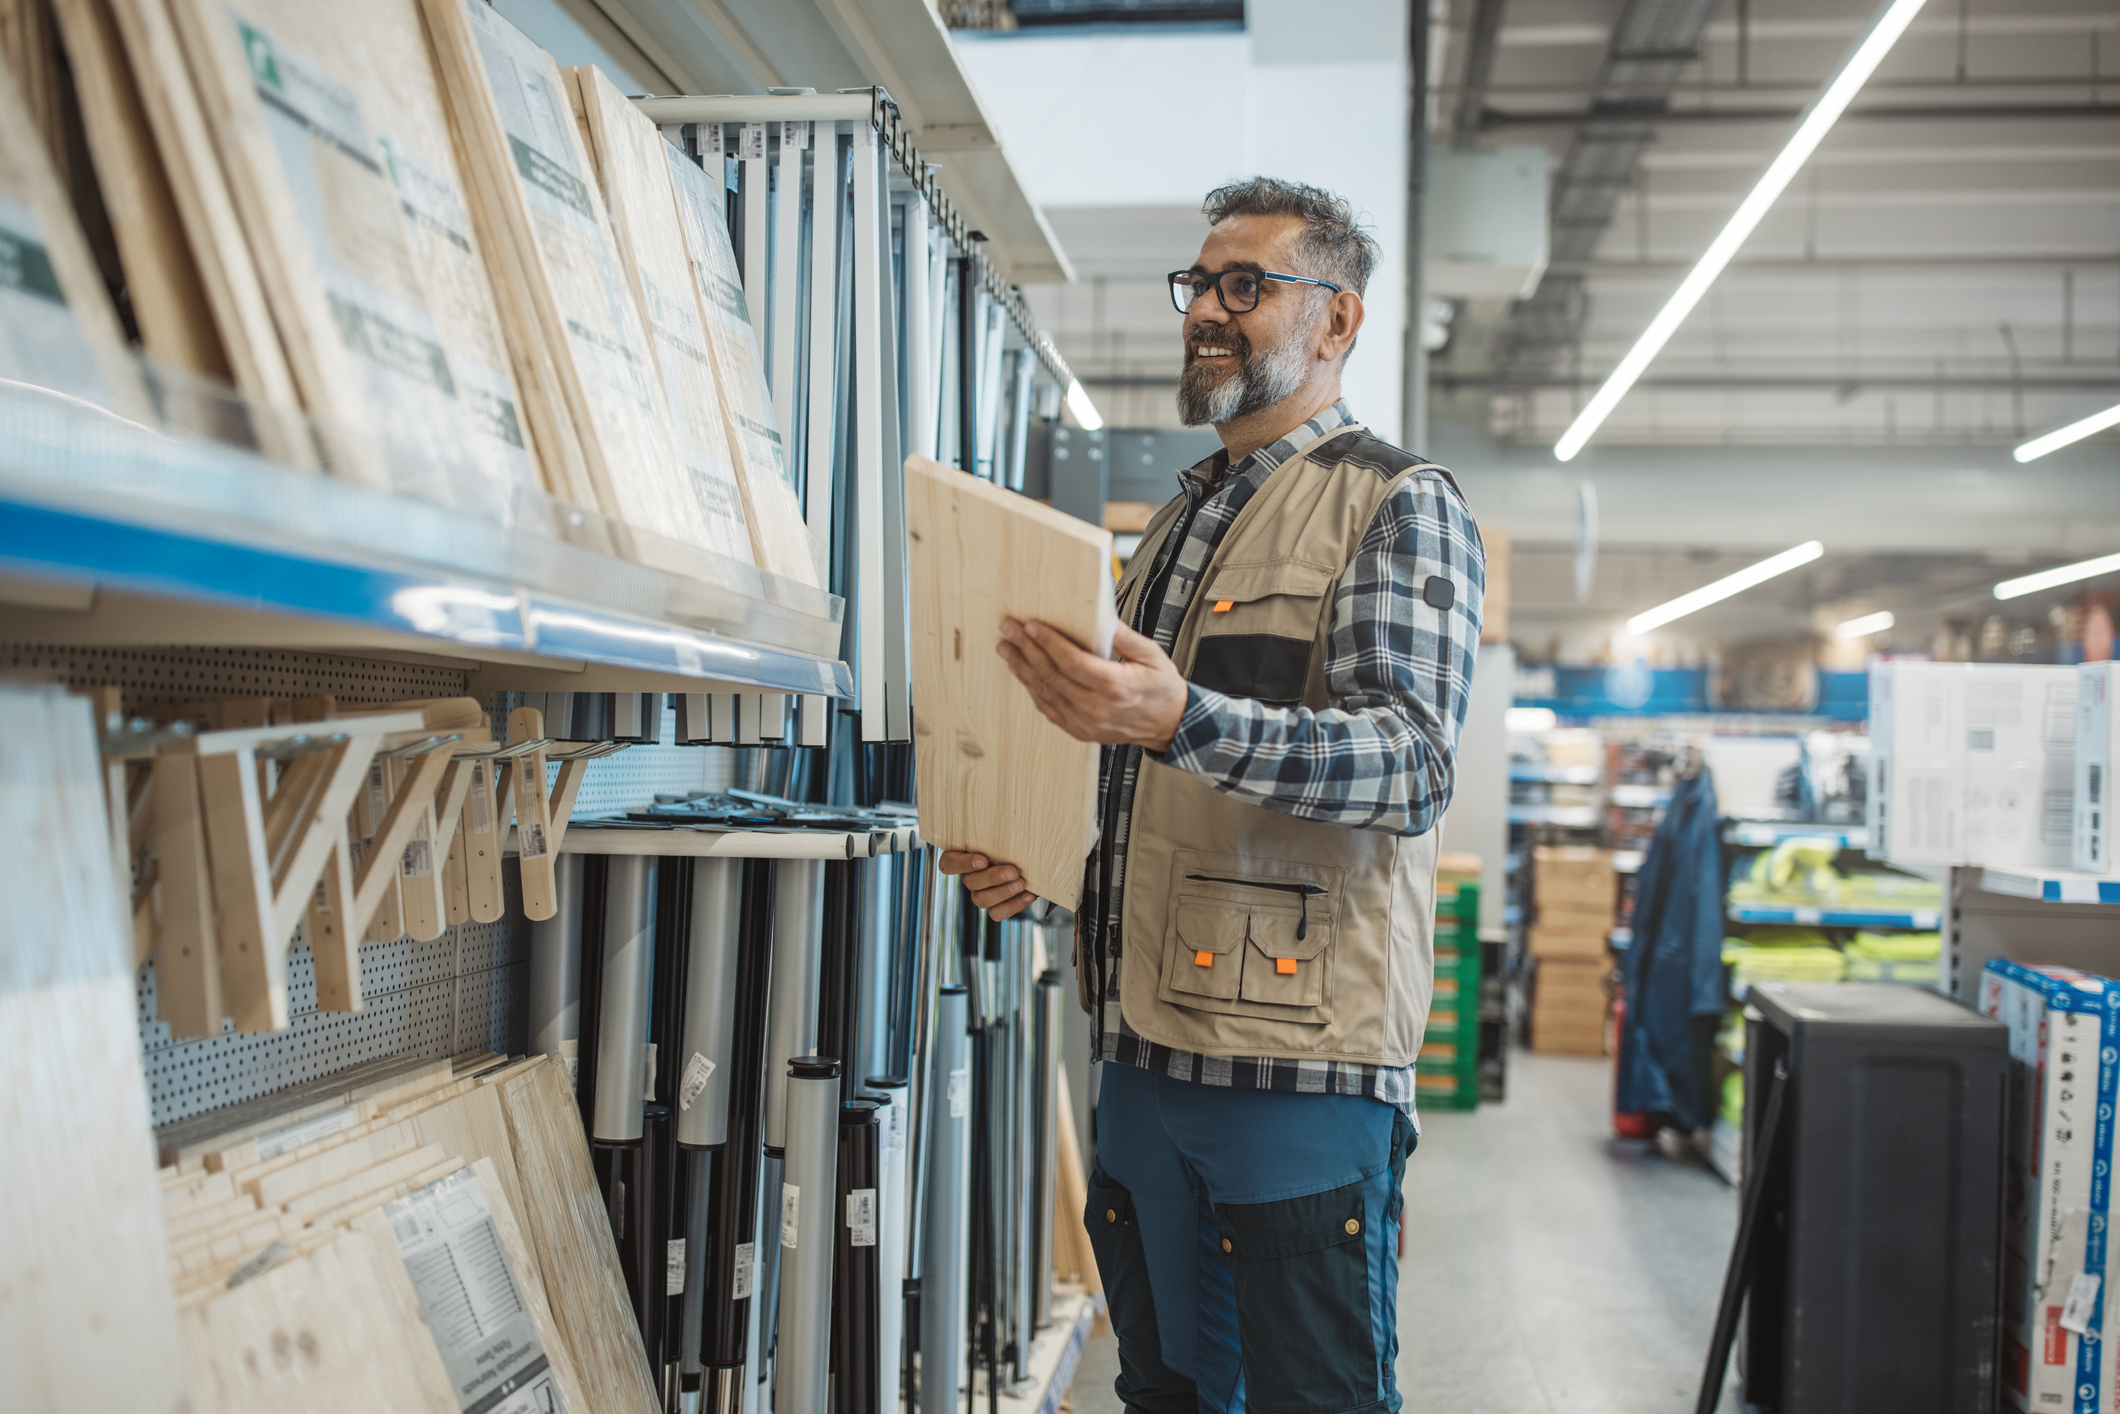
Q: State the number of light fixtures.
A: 6